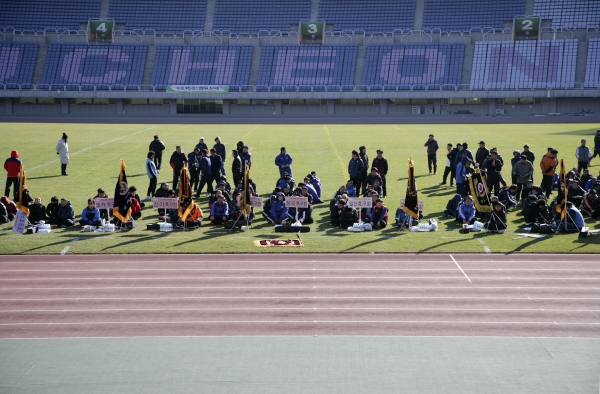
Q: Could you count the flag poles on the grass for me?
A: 7